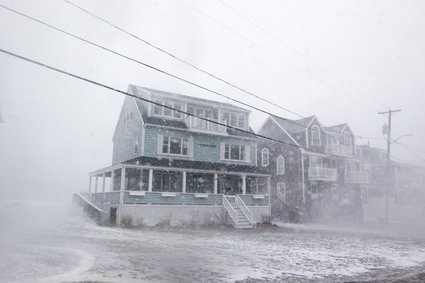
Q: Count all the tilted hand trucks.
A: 0